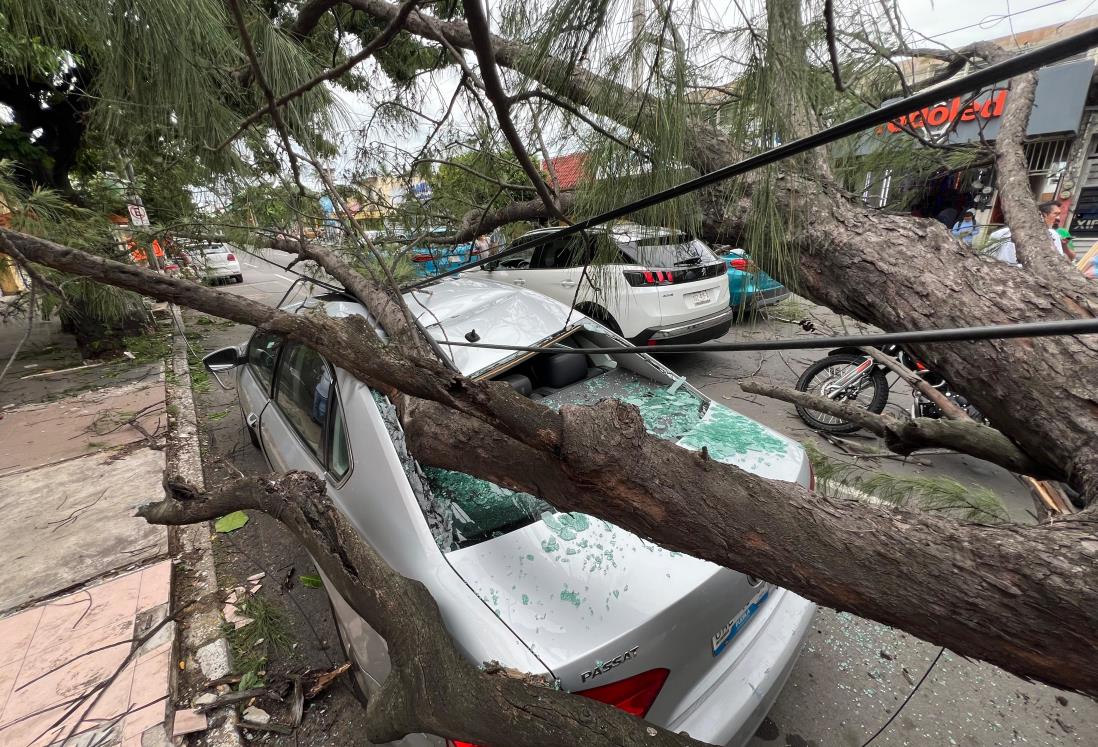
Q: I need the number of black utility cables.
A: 2